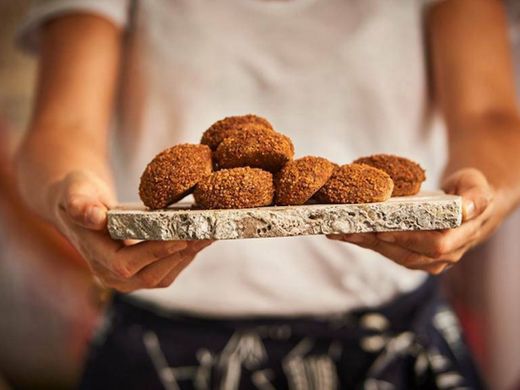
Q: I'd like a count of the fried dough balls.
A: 7